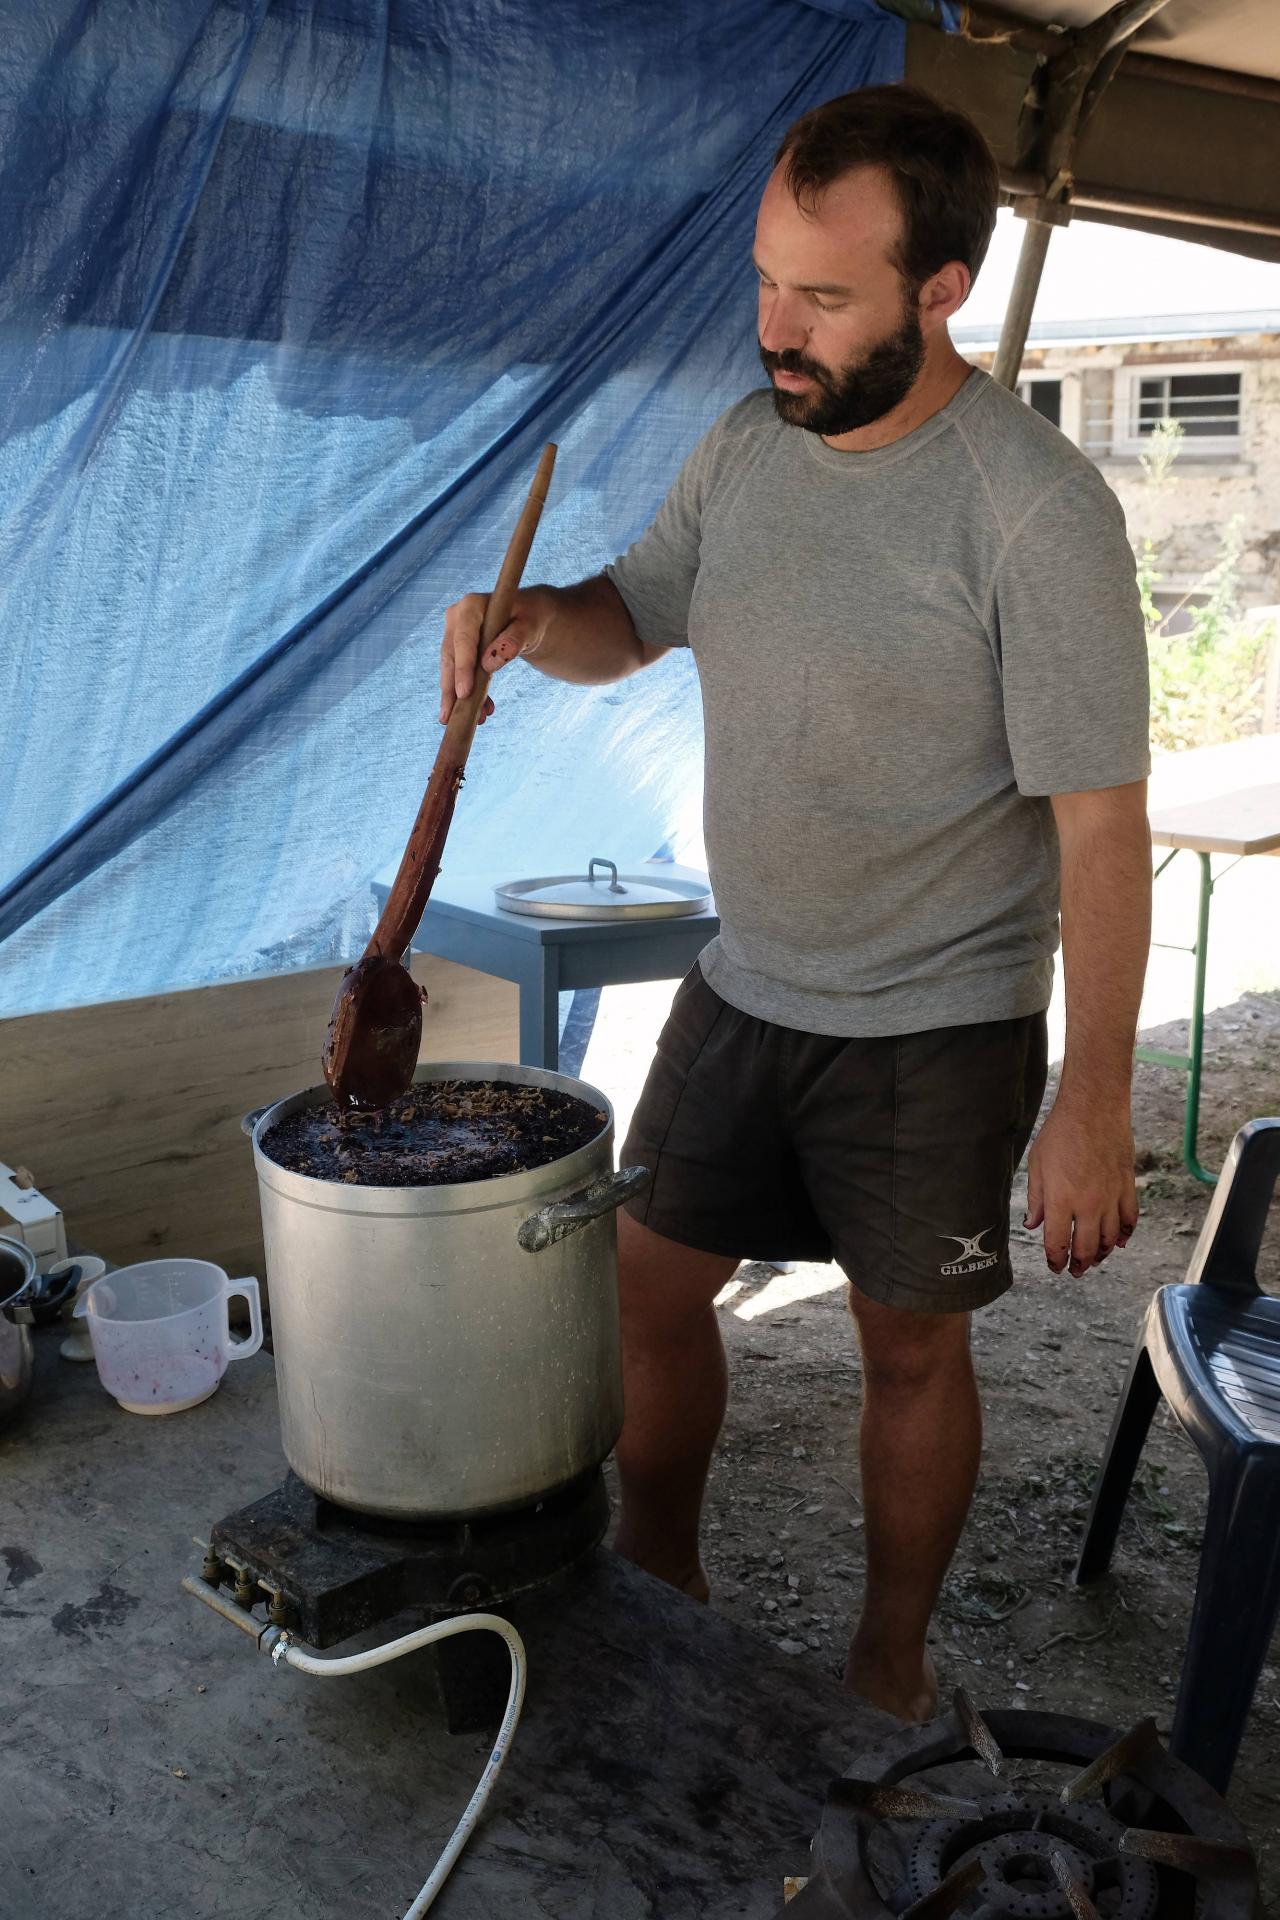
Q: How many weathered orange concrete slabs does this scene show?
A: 0